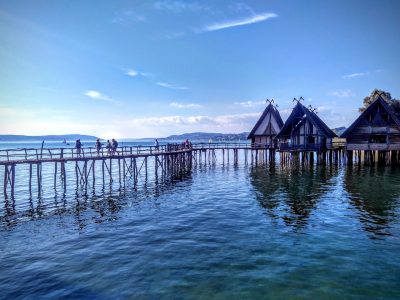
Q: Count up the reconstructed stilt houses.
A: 3